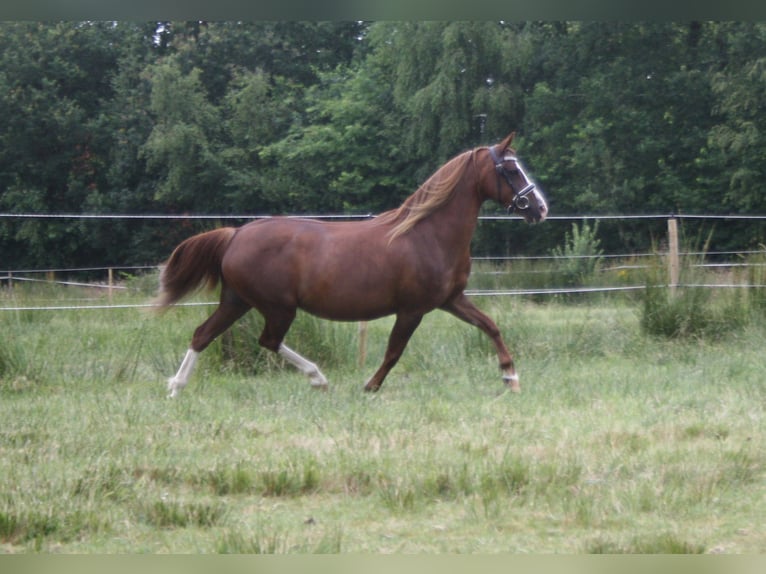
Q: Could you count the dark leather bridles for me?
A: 1